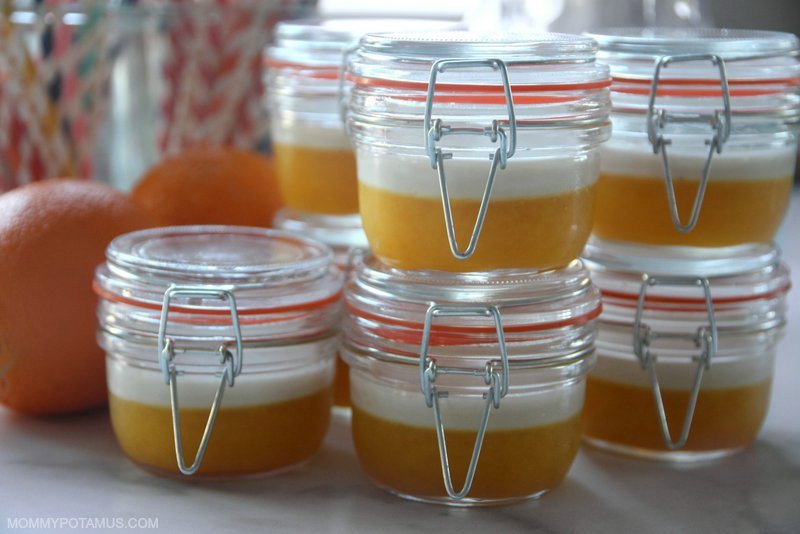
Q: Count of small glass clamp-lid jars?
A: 7